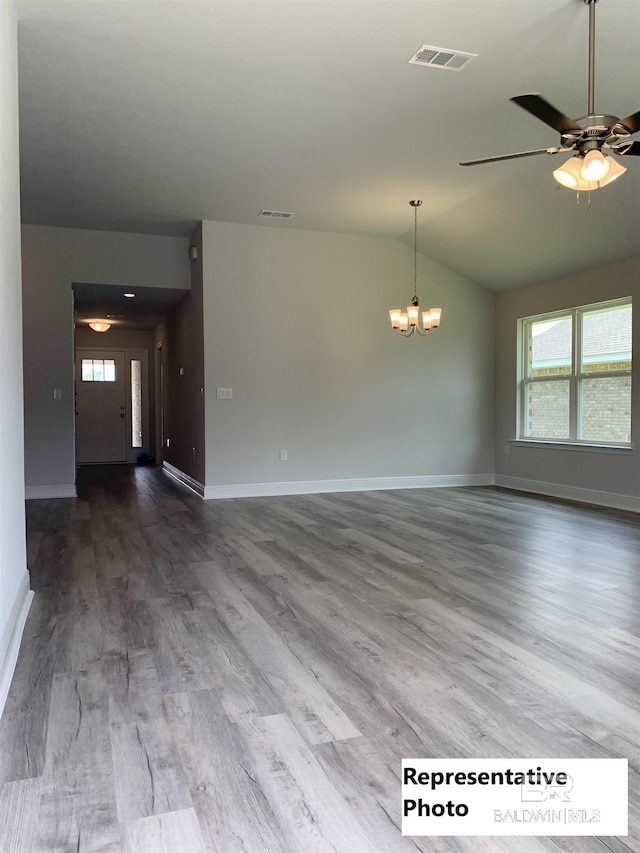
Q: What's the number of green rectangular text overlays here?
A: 0